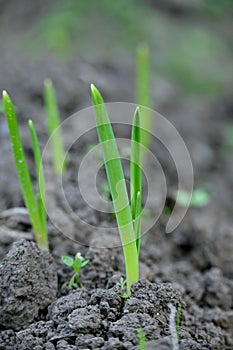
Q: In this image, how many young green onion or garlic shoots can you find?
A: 4